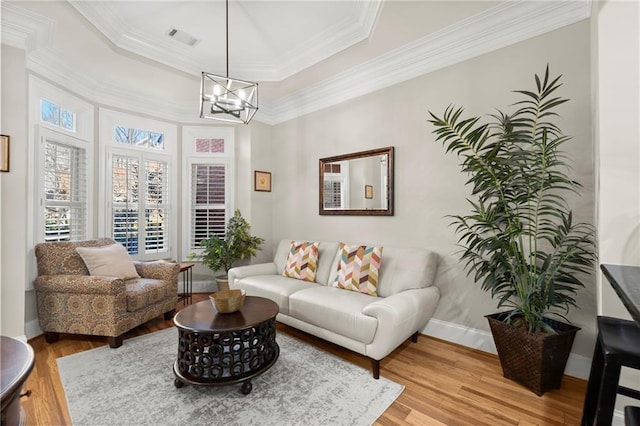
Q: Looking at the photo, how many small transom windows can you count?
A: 3